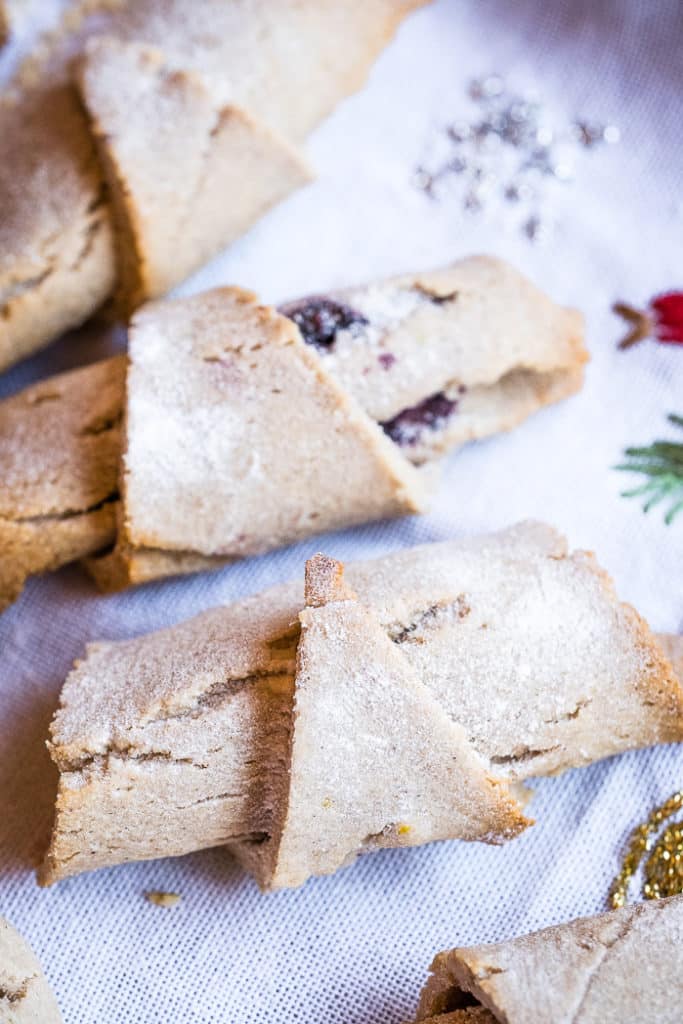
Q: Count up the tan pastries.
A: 5